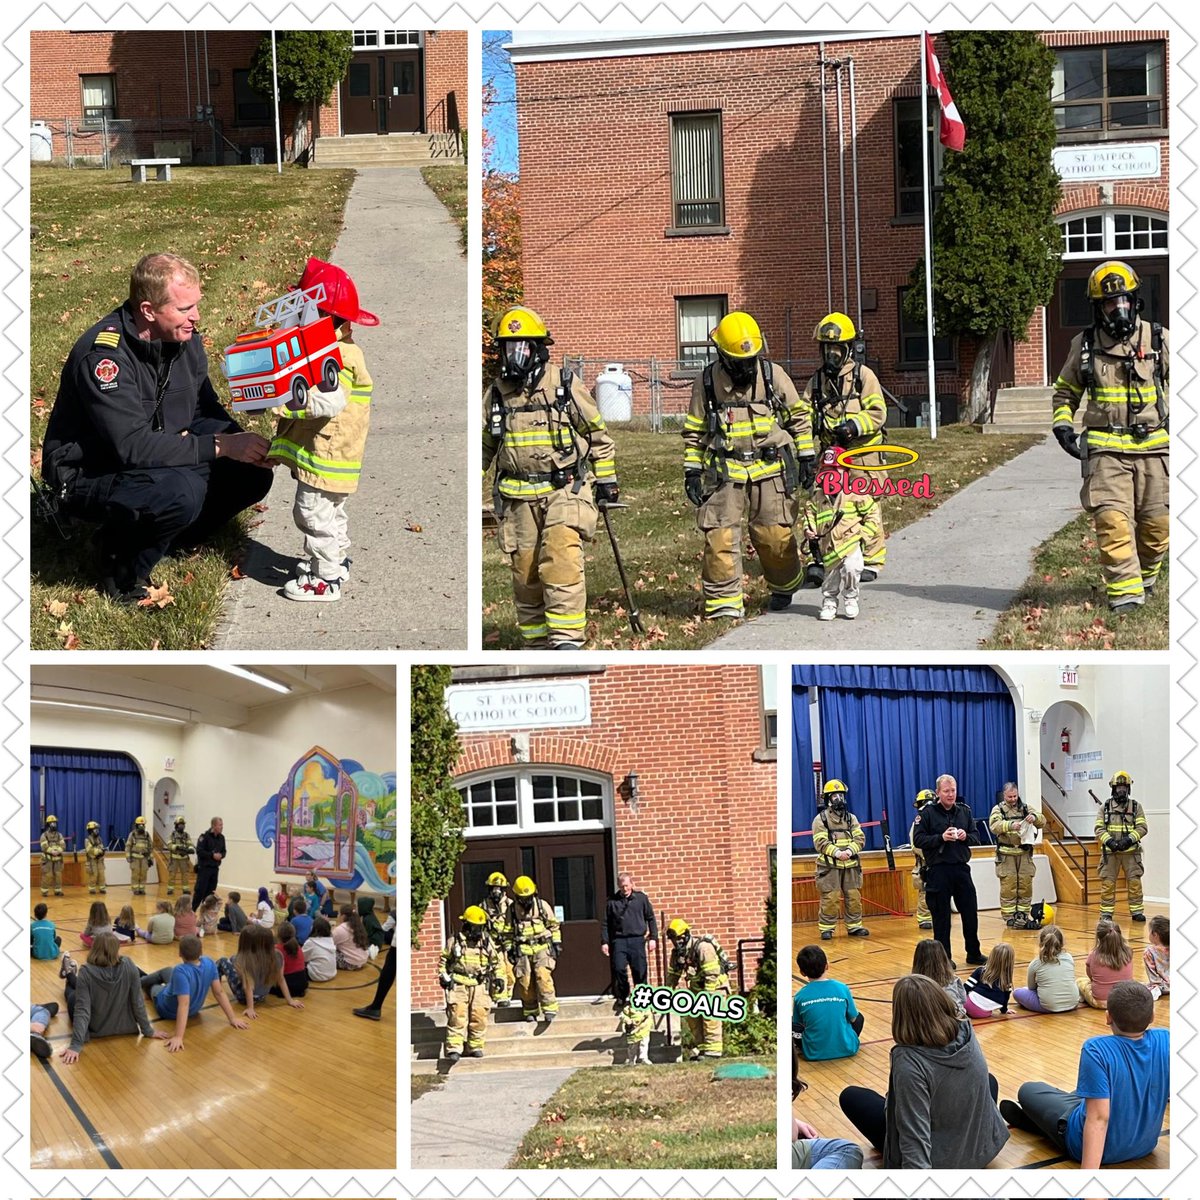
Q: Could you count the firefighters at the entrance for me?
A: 4